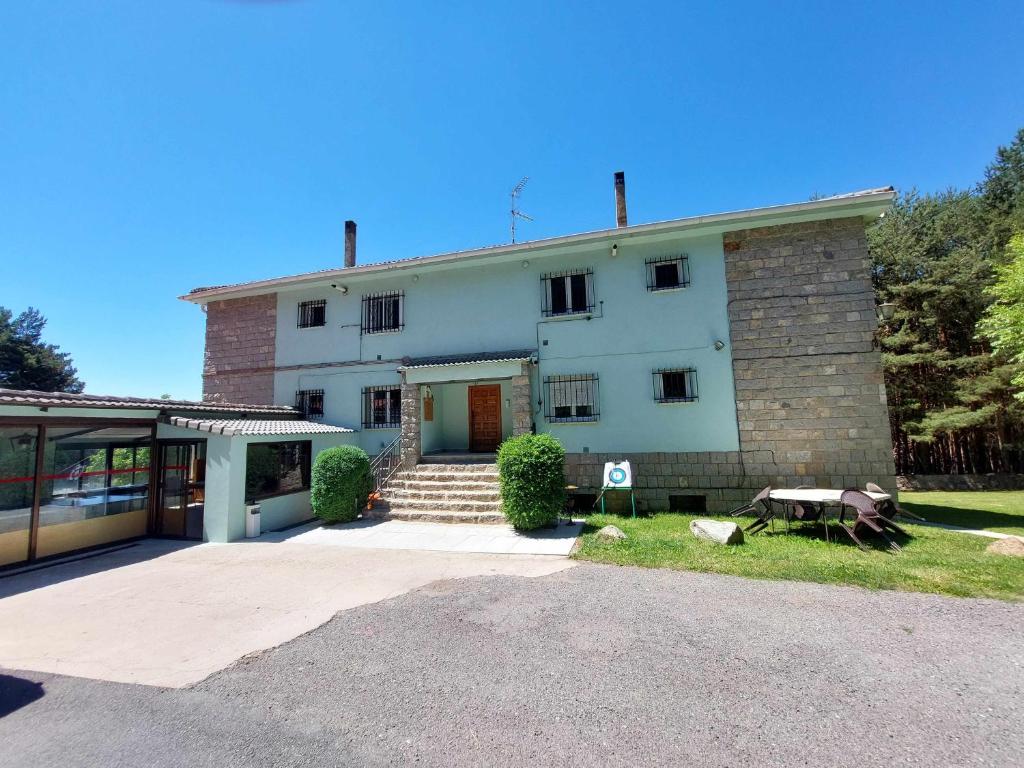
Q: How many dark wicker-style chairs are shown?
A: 4